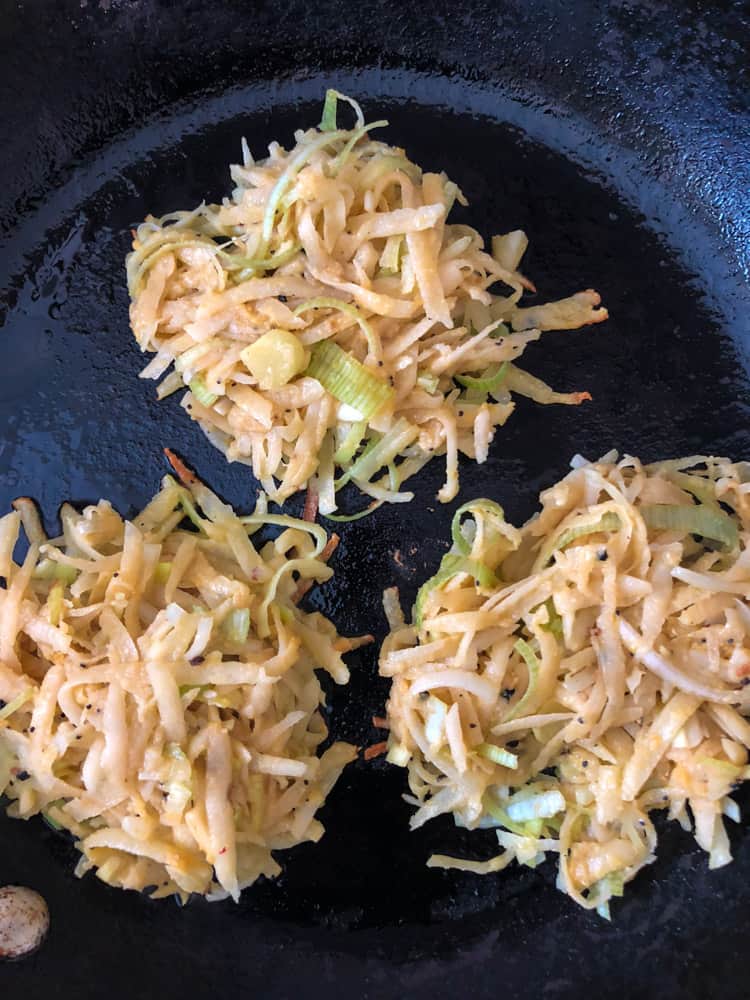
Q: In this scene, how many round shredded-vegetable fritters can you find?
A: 3